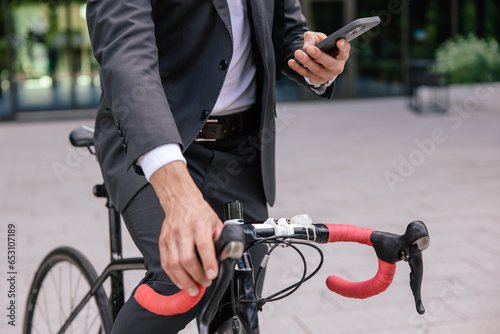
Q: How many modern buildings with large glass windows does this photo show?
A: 1